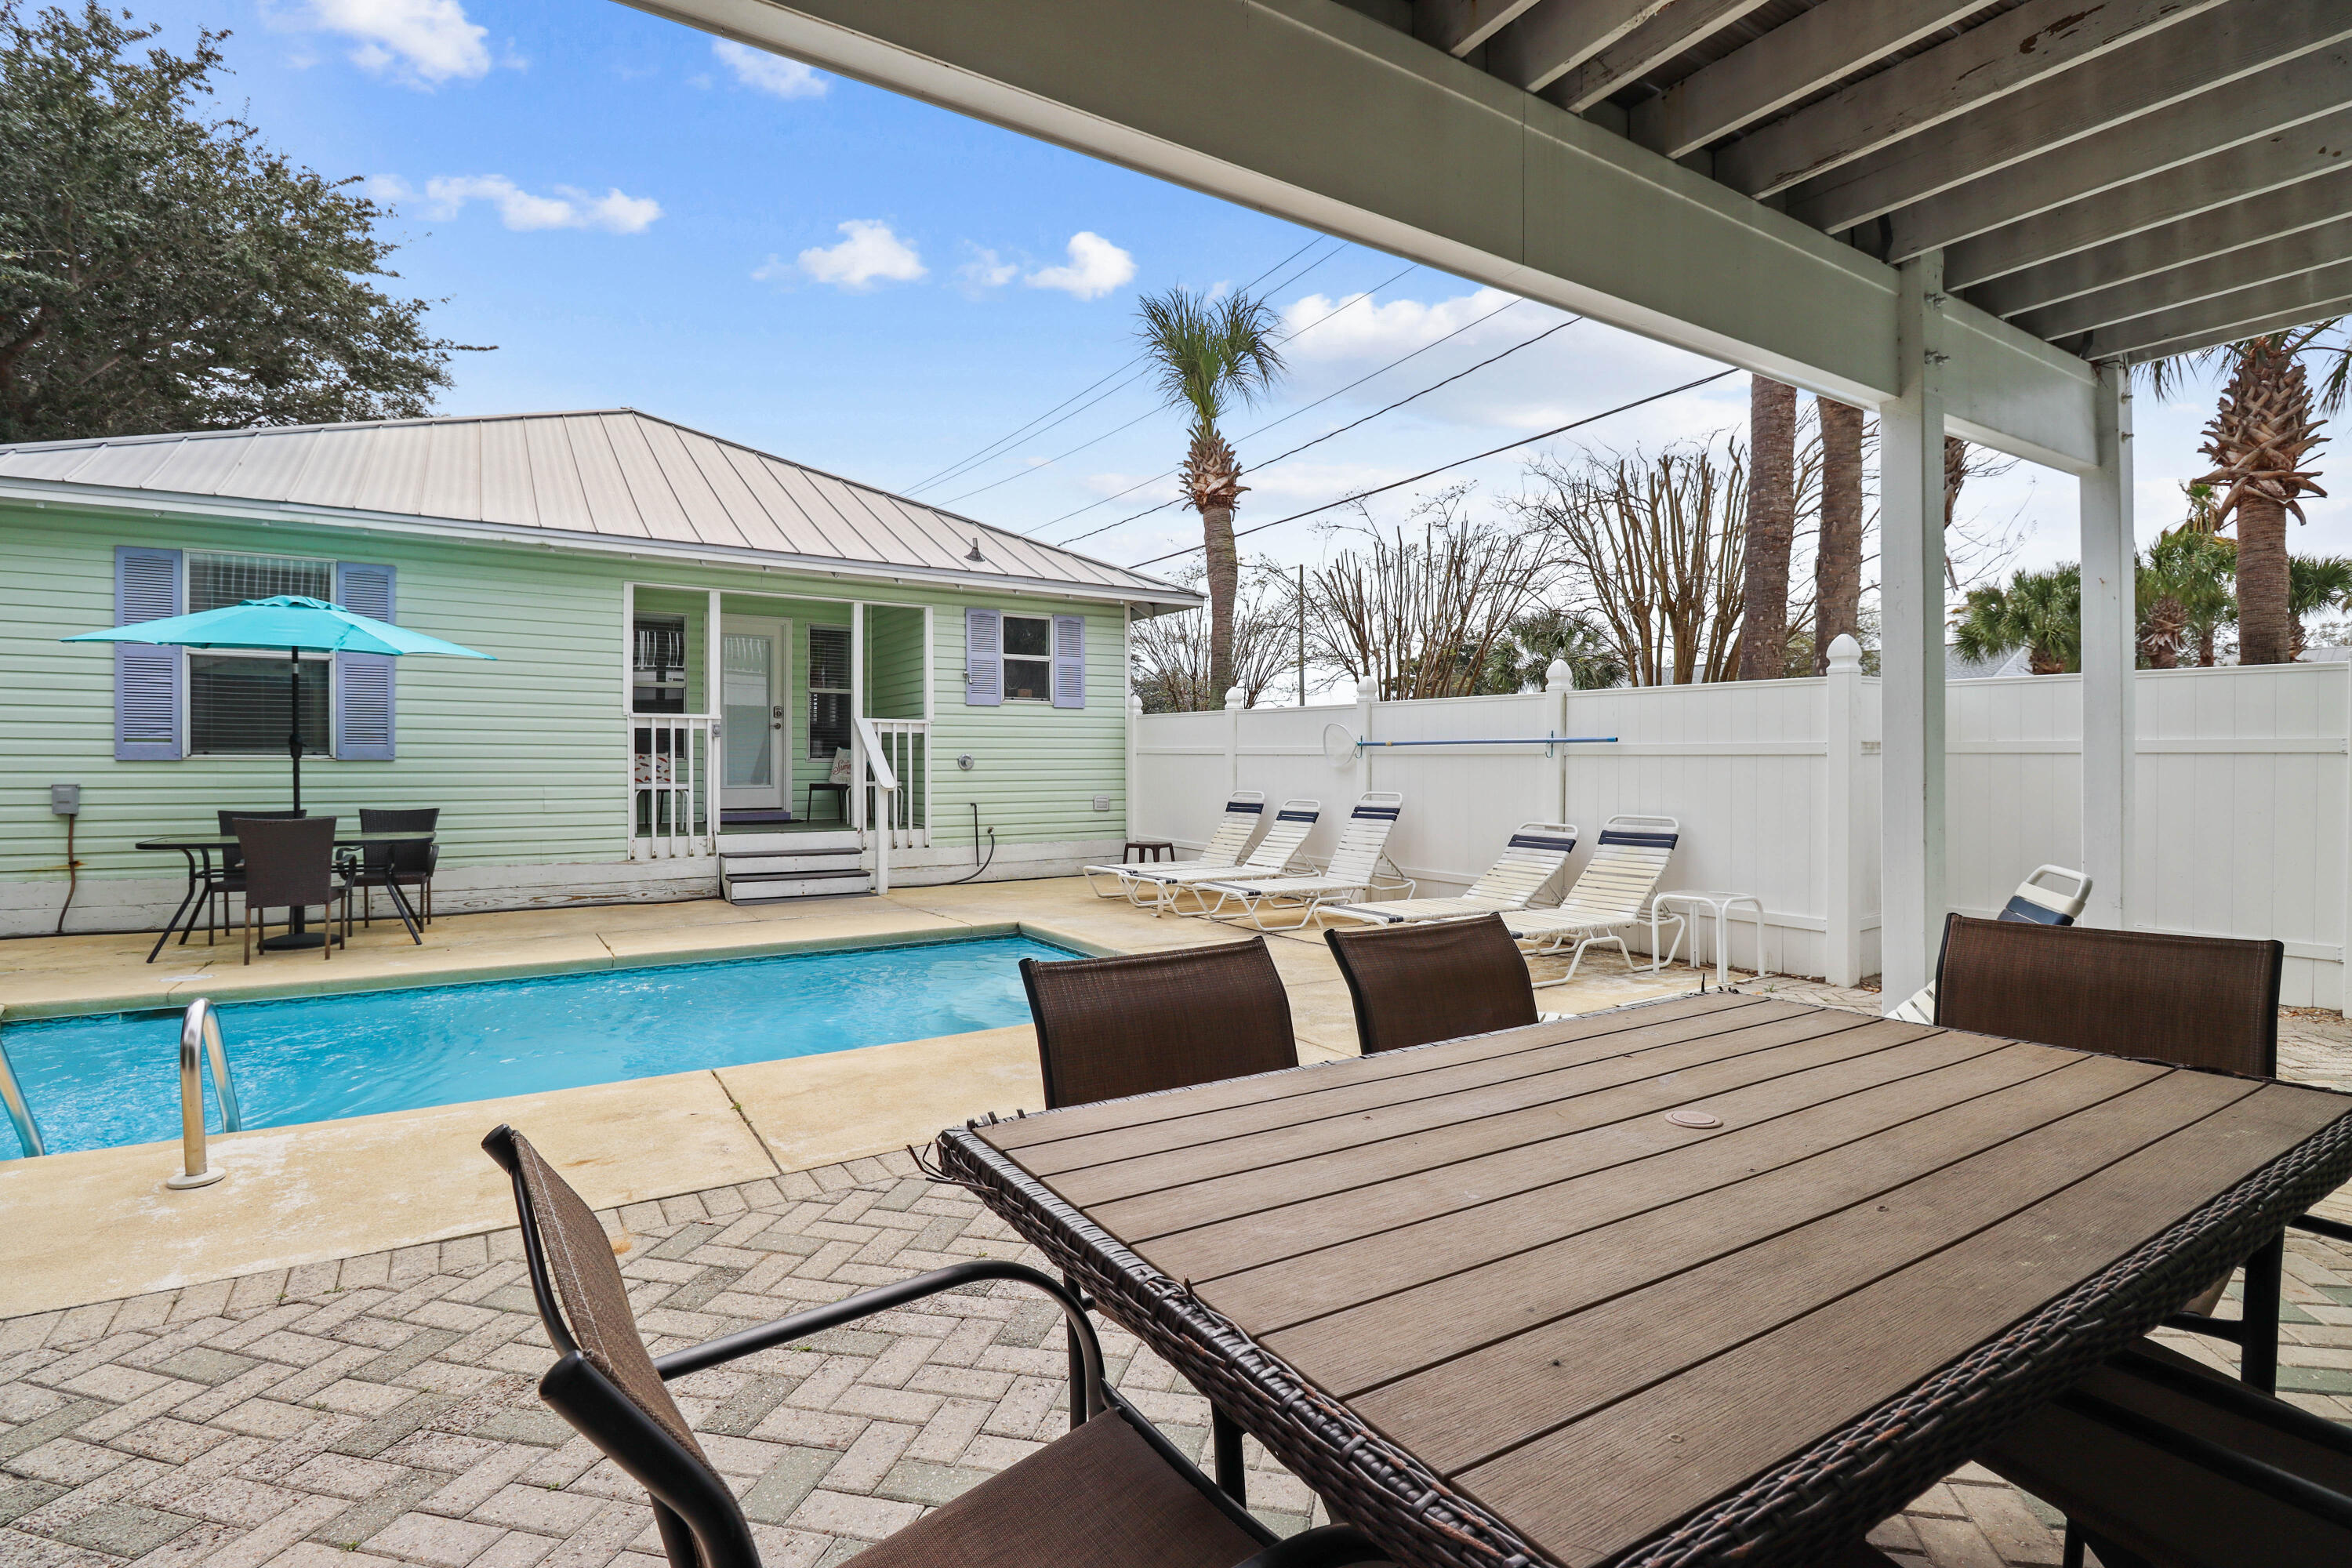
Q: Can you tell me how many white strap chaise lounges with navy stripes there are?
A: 6